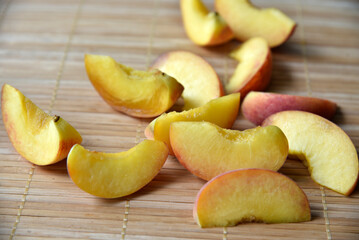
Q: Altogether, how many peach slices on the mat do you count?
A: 12